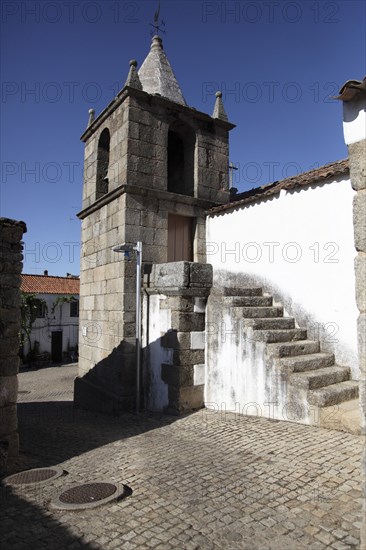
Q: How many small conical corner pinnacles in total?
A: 3